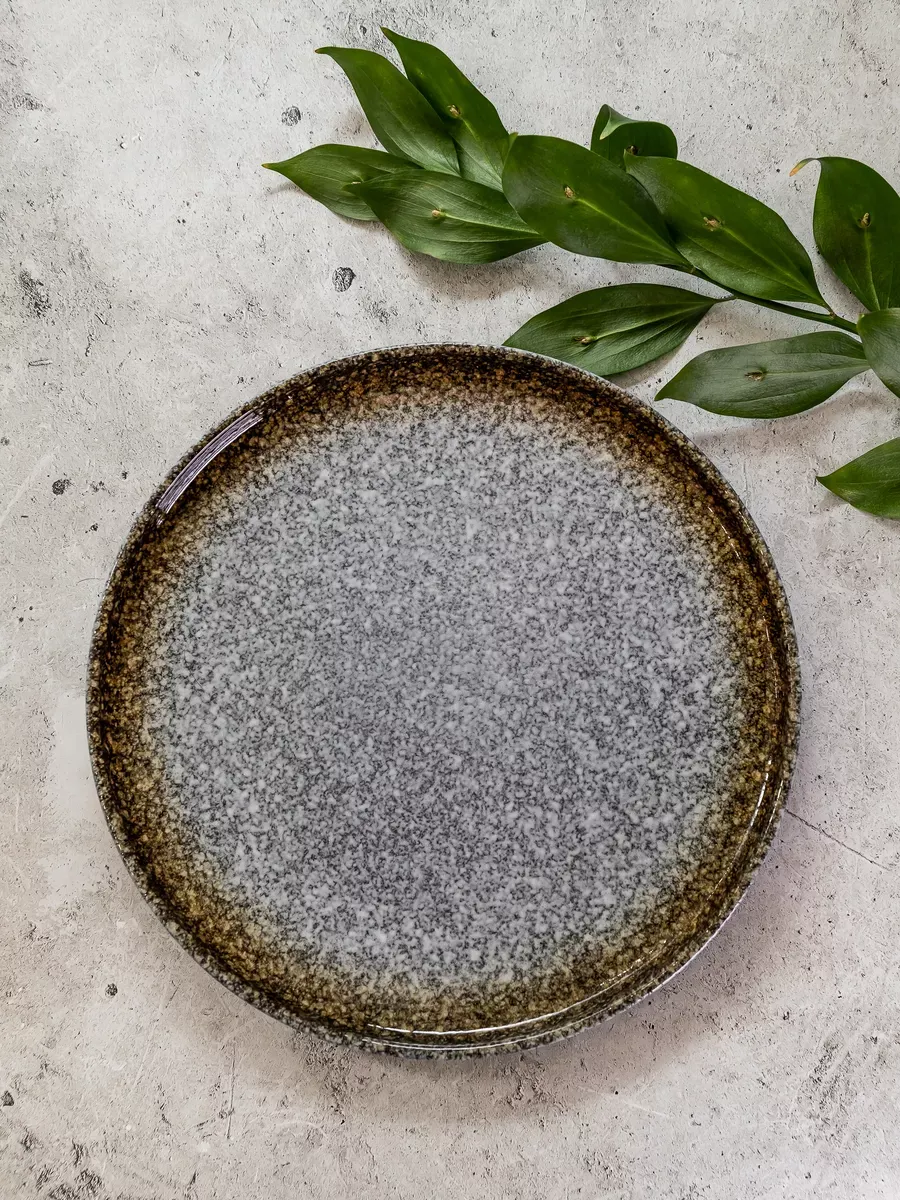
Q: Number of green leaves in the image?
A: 12